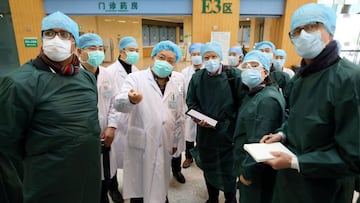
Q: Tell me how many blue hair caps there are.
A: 11